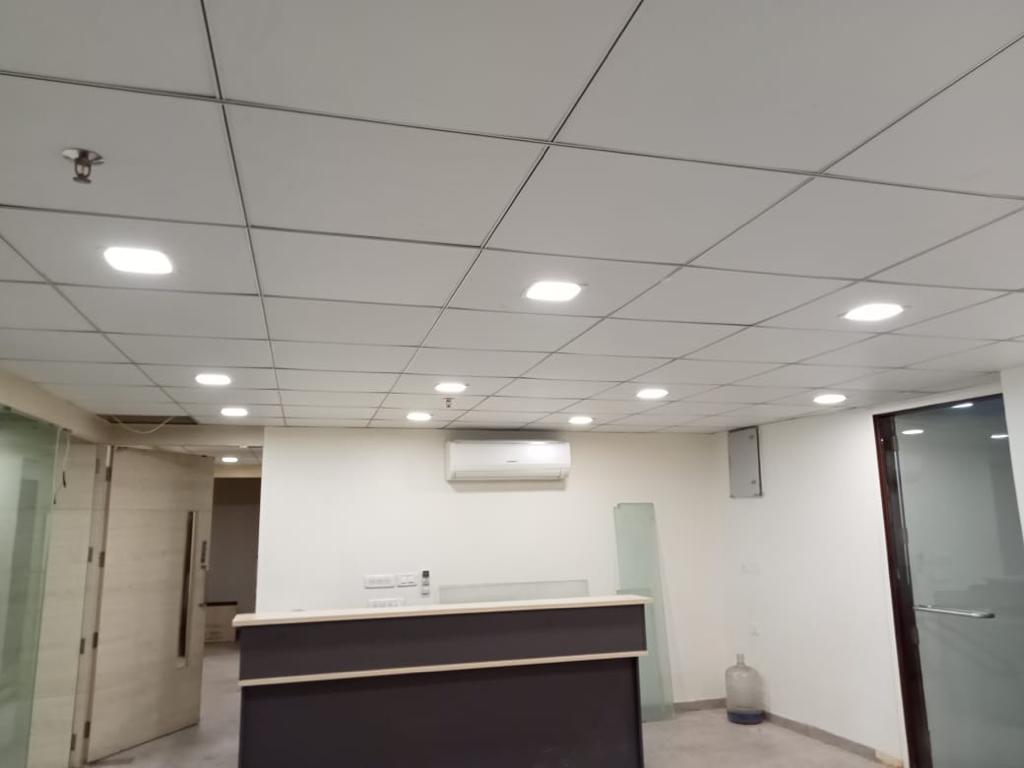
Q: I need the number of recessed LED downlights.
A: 11